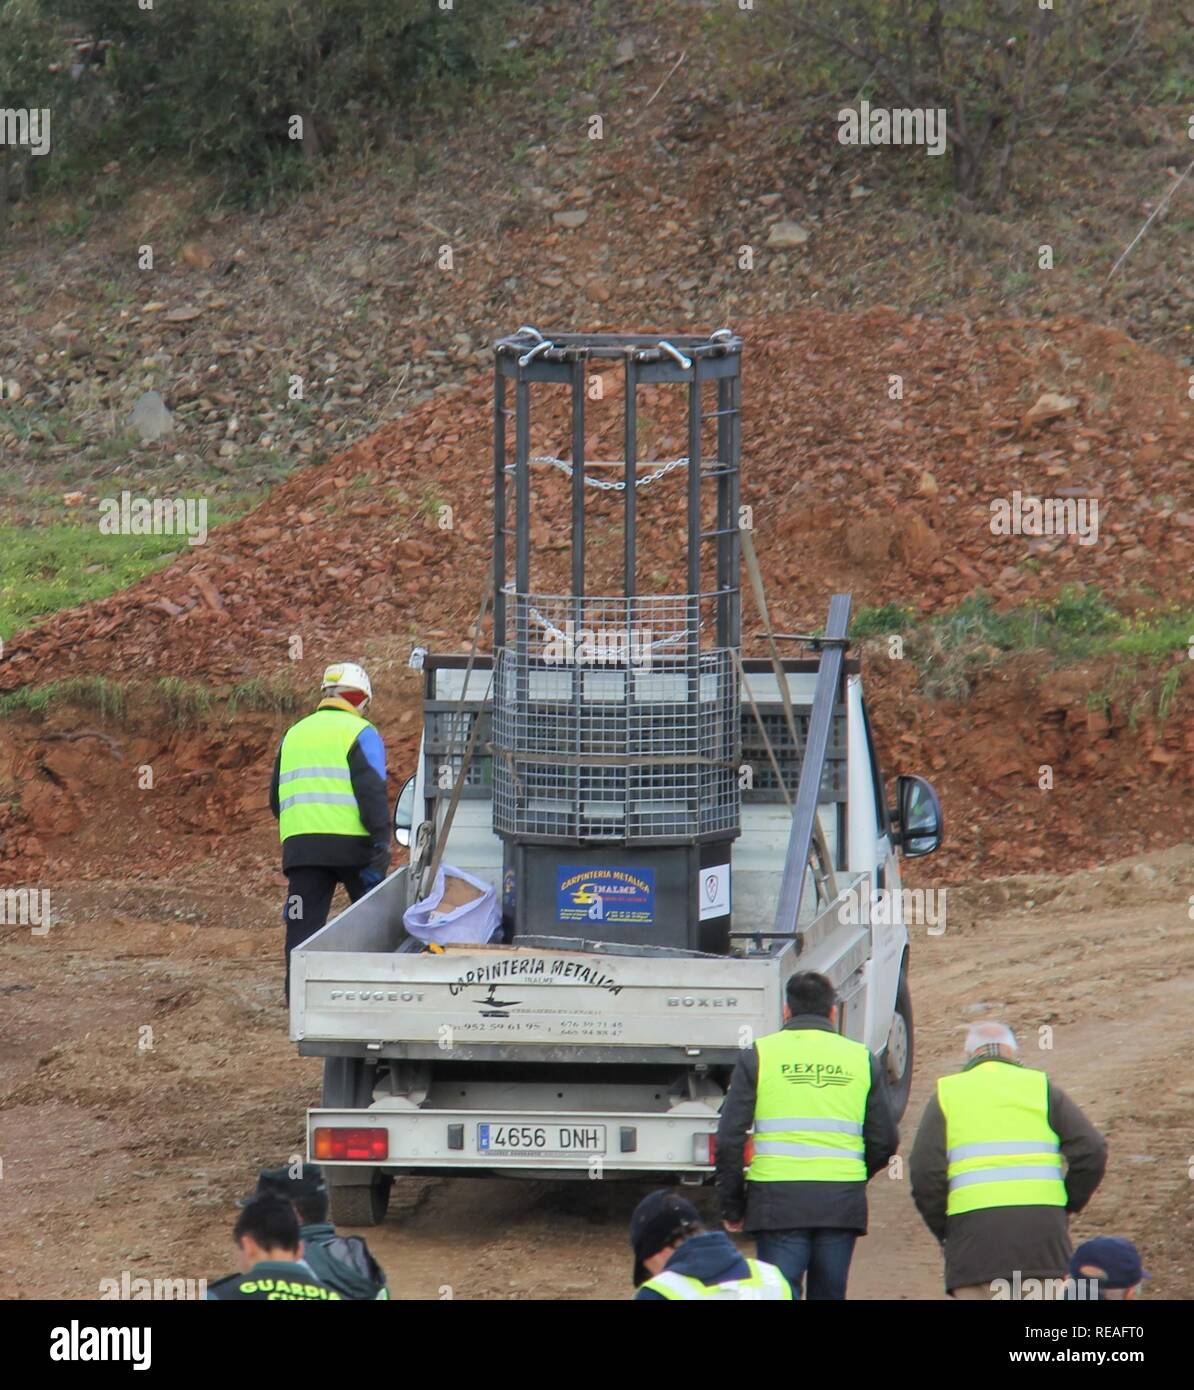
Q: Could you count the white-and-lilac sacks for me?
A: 1